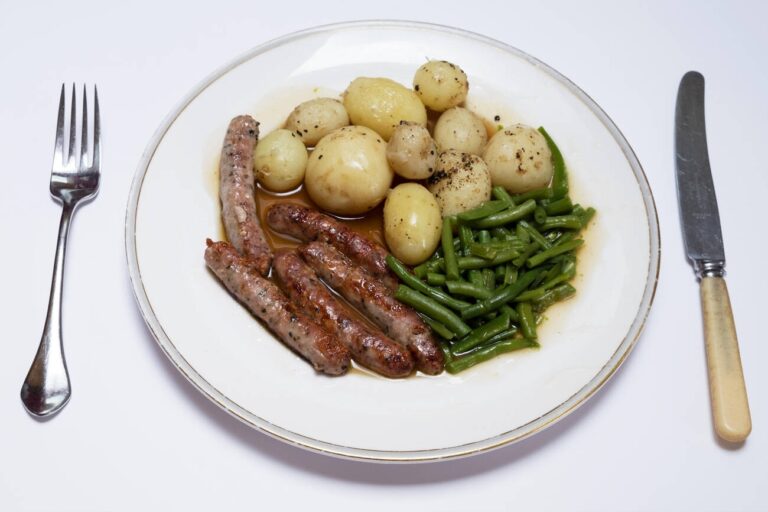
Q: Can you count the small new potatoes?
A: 10